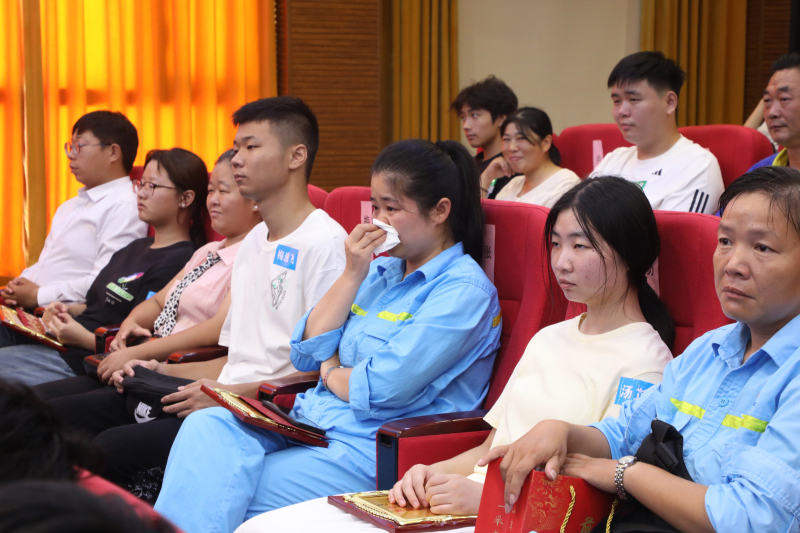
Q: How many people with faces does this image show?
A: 11